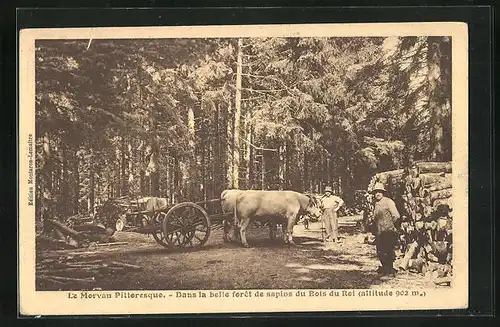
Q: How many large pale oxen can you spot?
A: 2